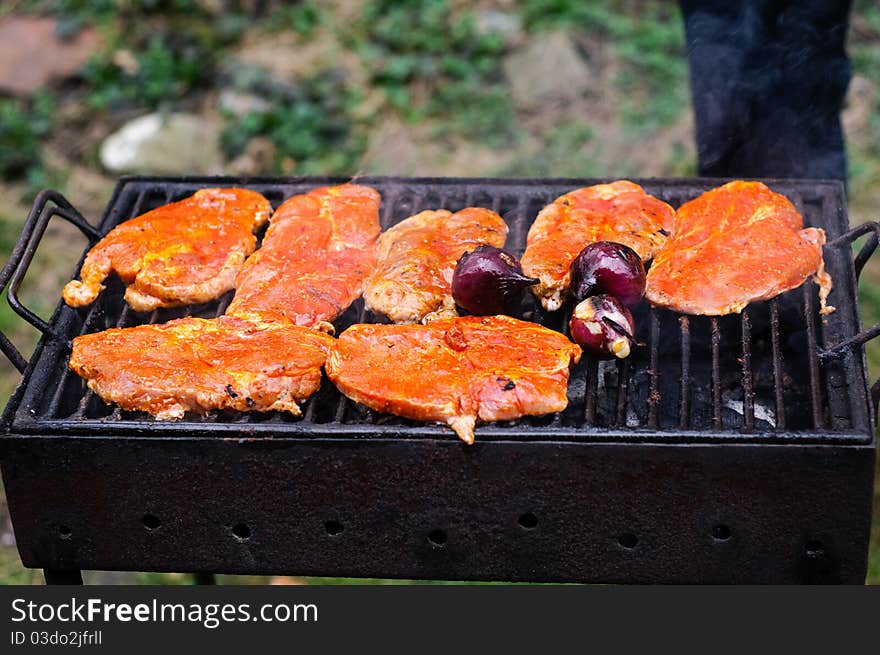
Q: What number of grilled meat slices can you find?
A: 7